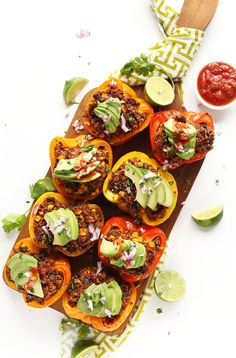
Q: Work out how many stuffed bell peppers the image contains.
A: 8